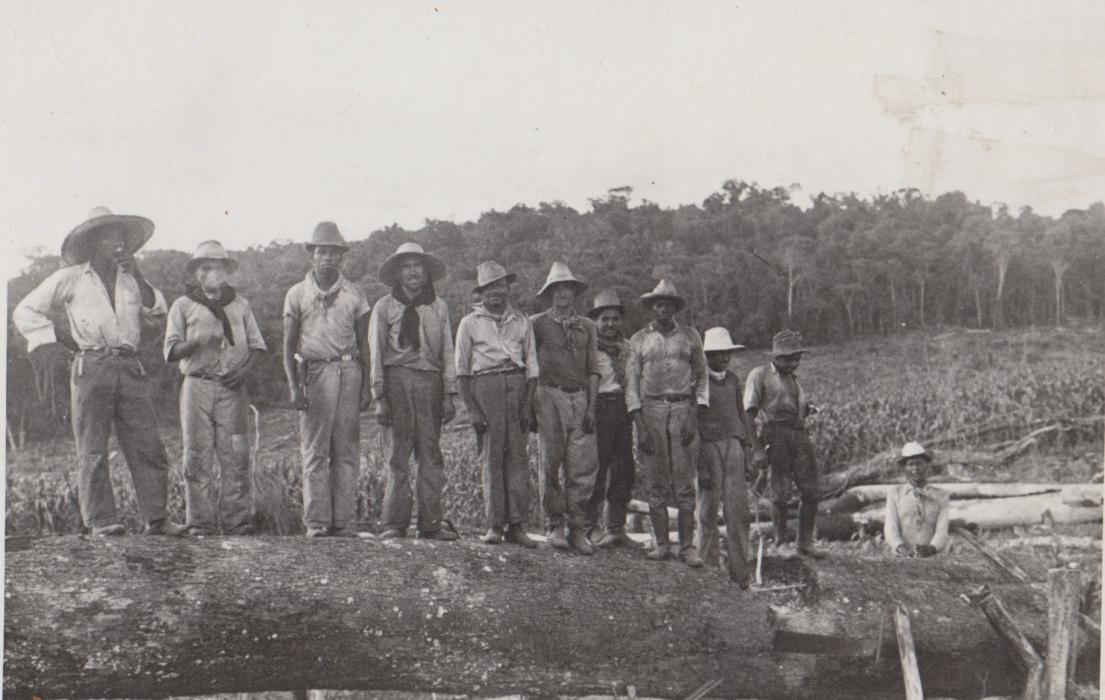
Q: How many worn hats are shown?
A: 11